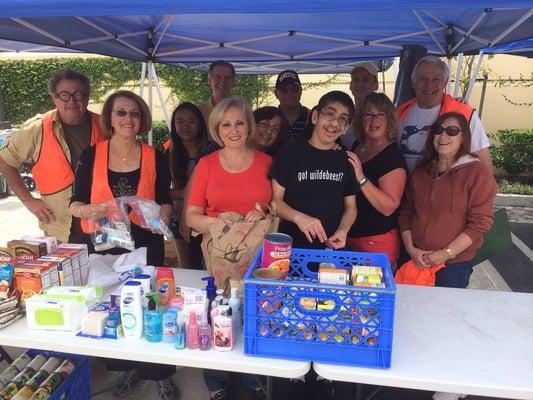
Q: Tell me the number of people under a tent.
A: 12